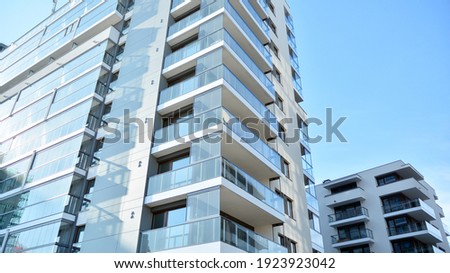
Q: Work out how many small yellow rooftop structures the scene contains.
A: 0